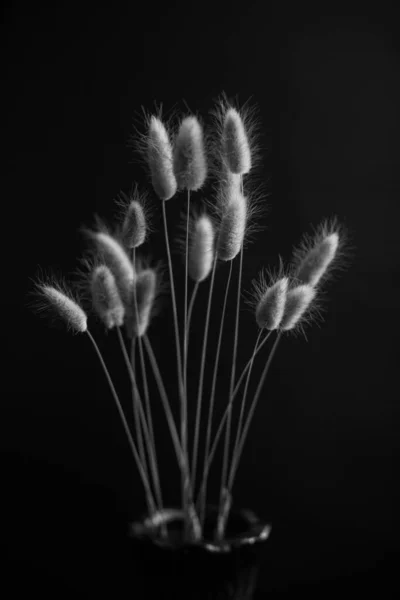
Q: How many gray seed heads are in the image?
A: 14